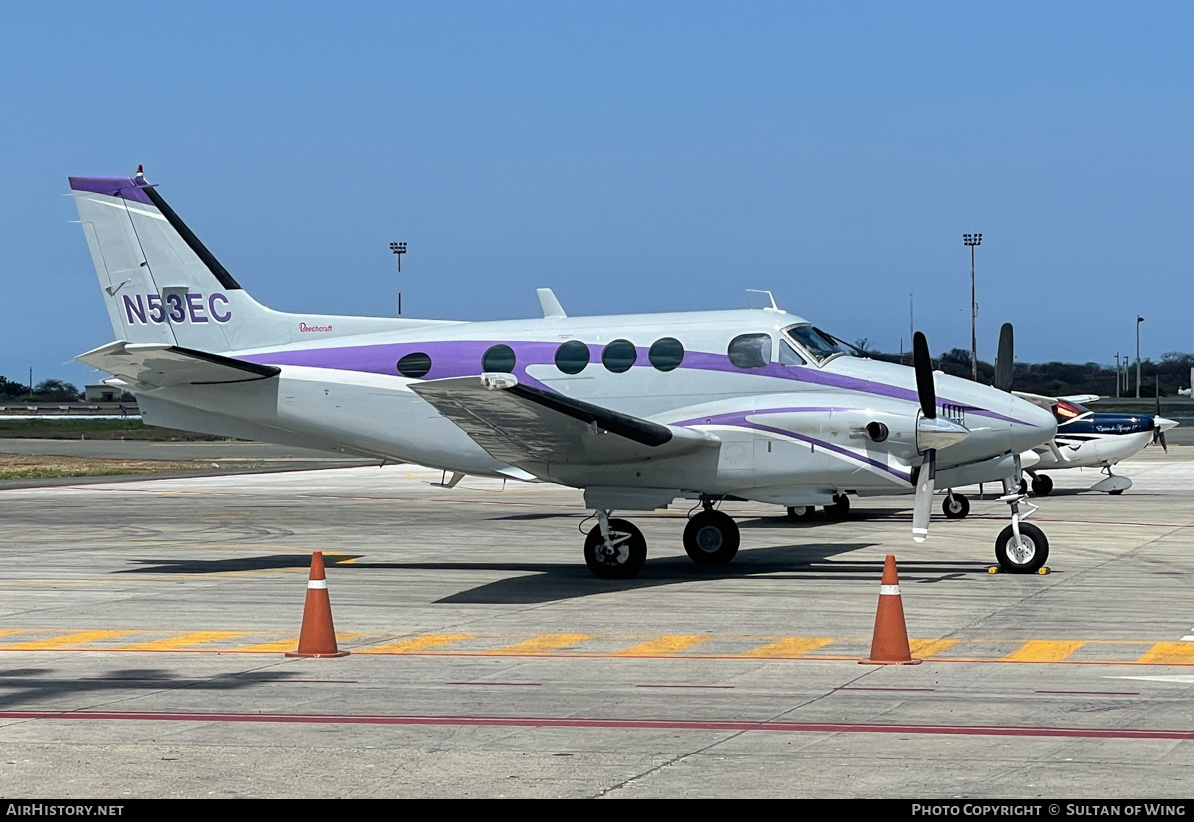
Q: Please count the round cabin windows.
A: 5